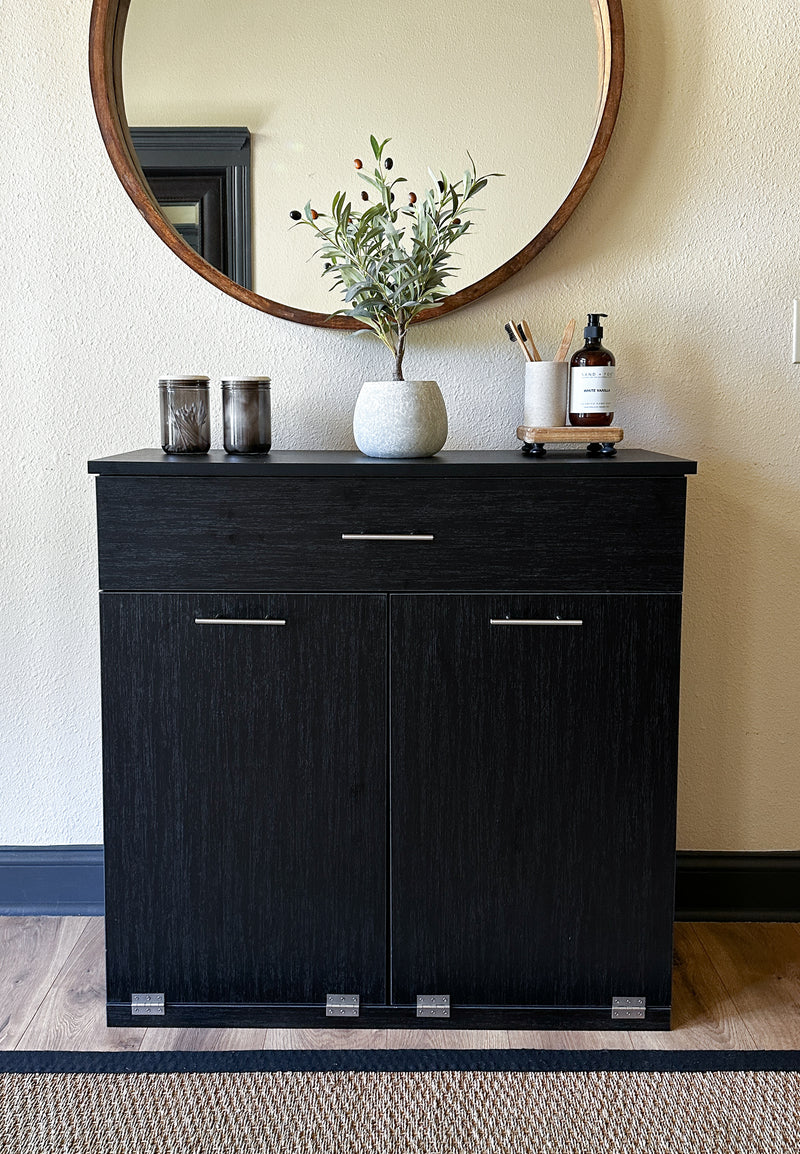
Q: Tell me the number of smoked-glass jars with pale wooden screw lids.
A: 2